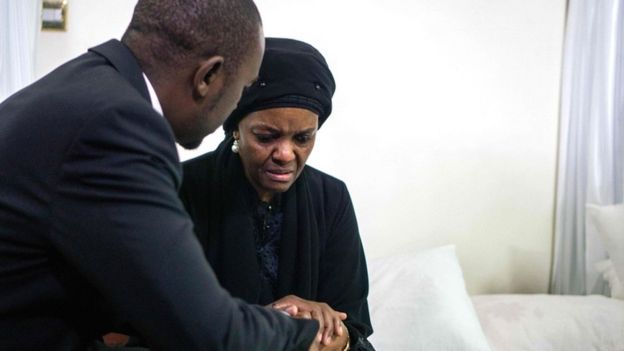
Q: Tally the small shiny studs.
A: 2